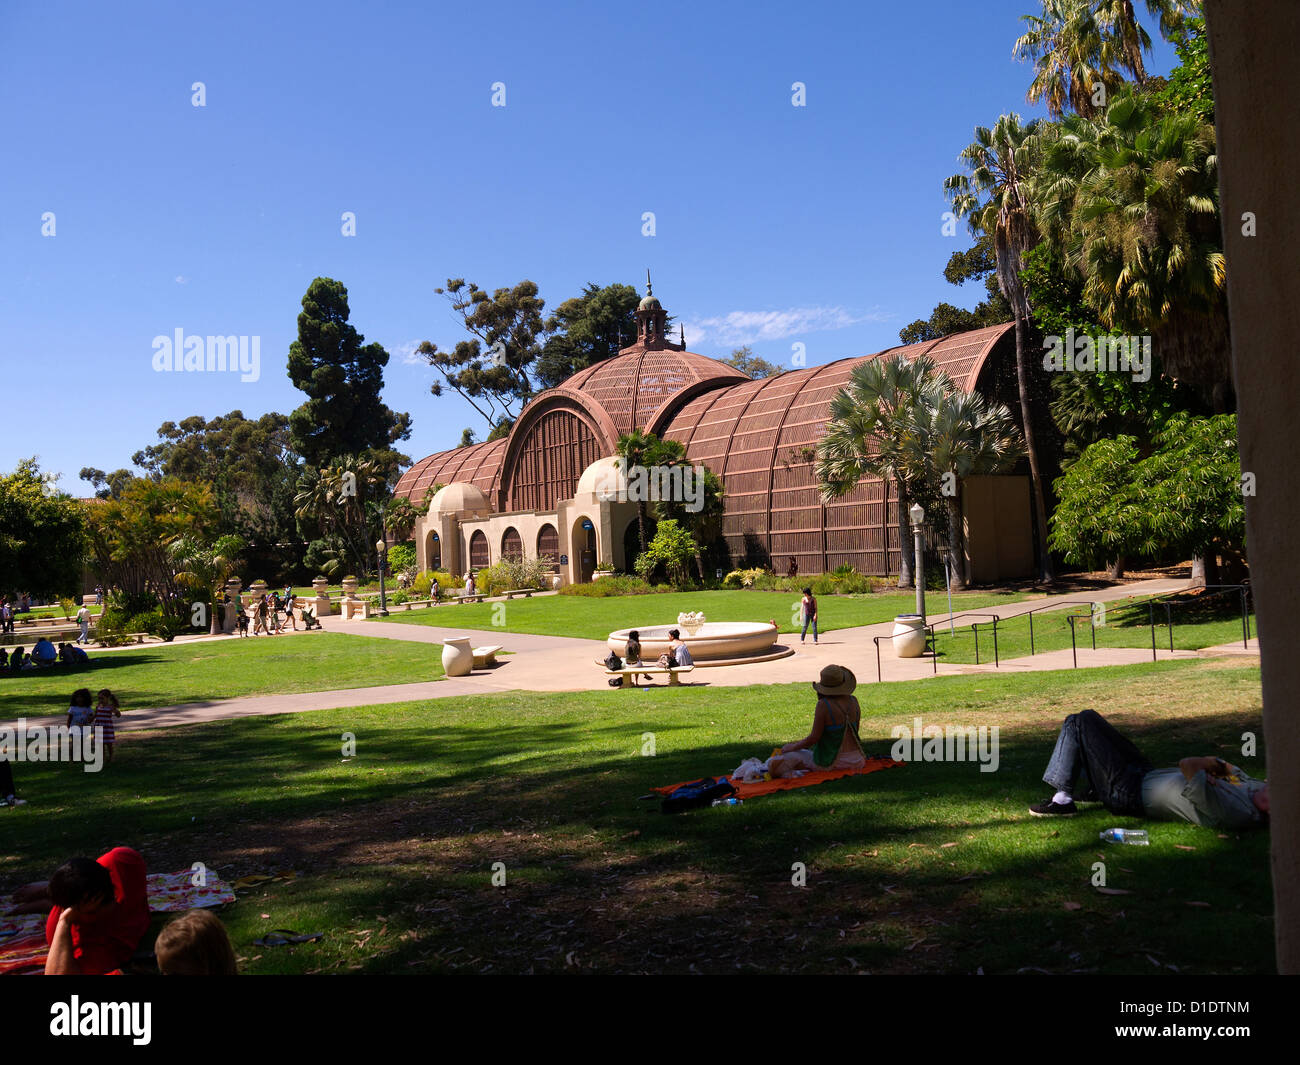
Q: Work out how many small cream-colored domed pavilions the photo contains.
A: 2